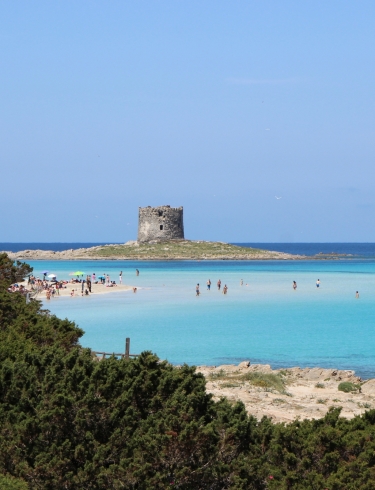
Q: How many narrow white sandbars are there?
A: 1